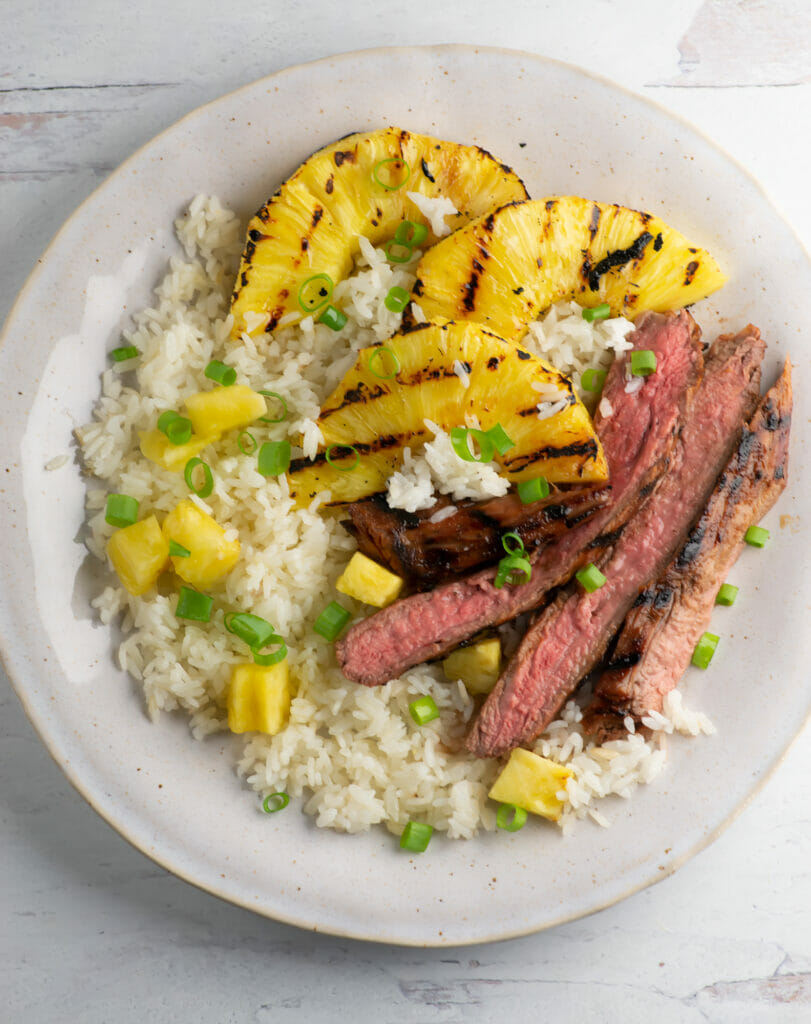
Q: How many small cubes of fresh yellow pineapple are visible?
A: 8